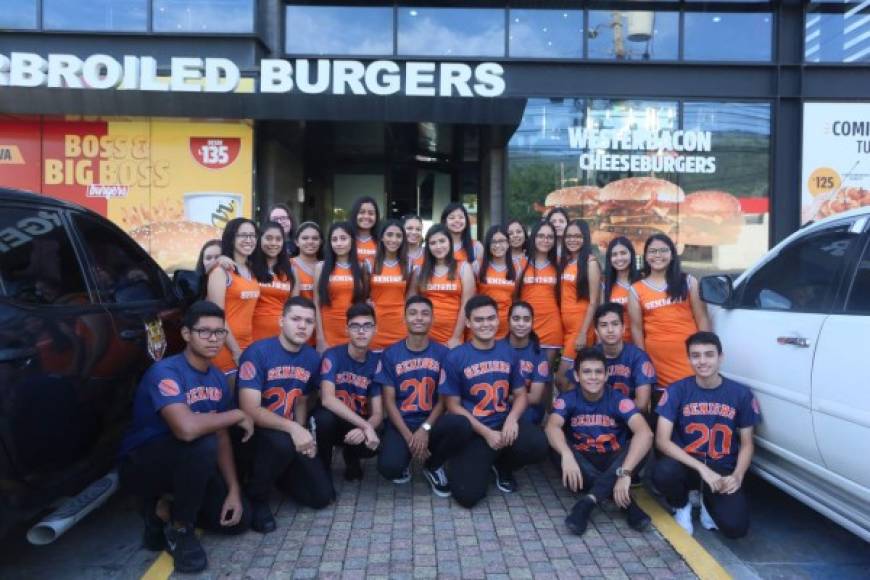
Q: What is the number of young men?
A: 8